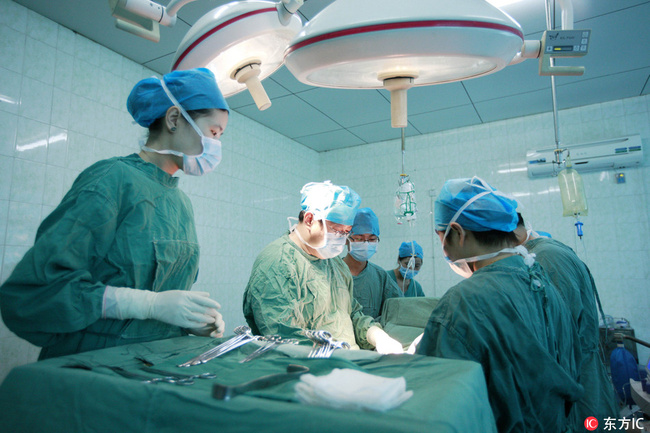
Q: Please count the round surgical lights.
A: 2